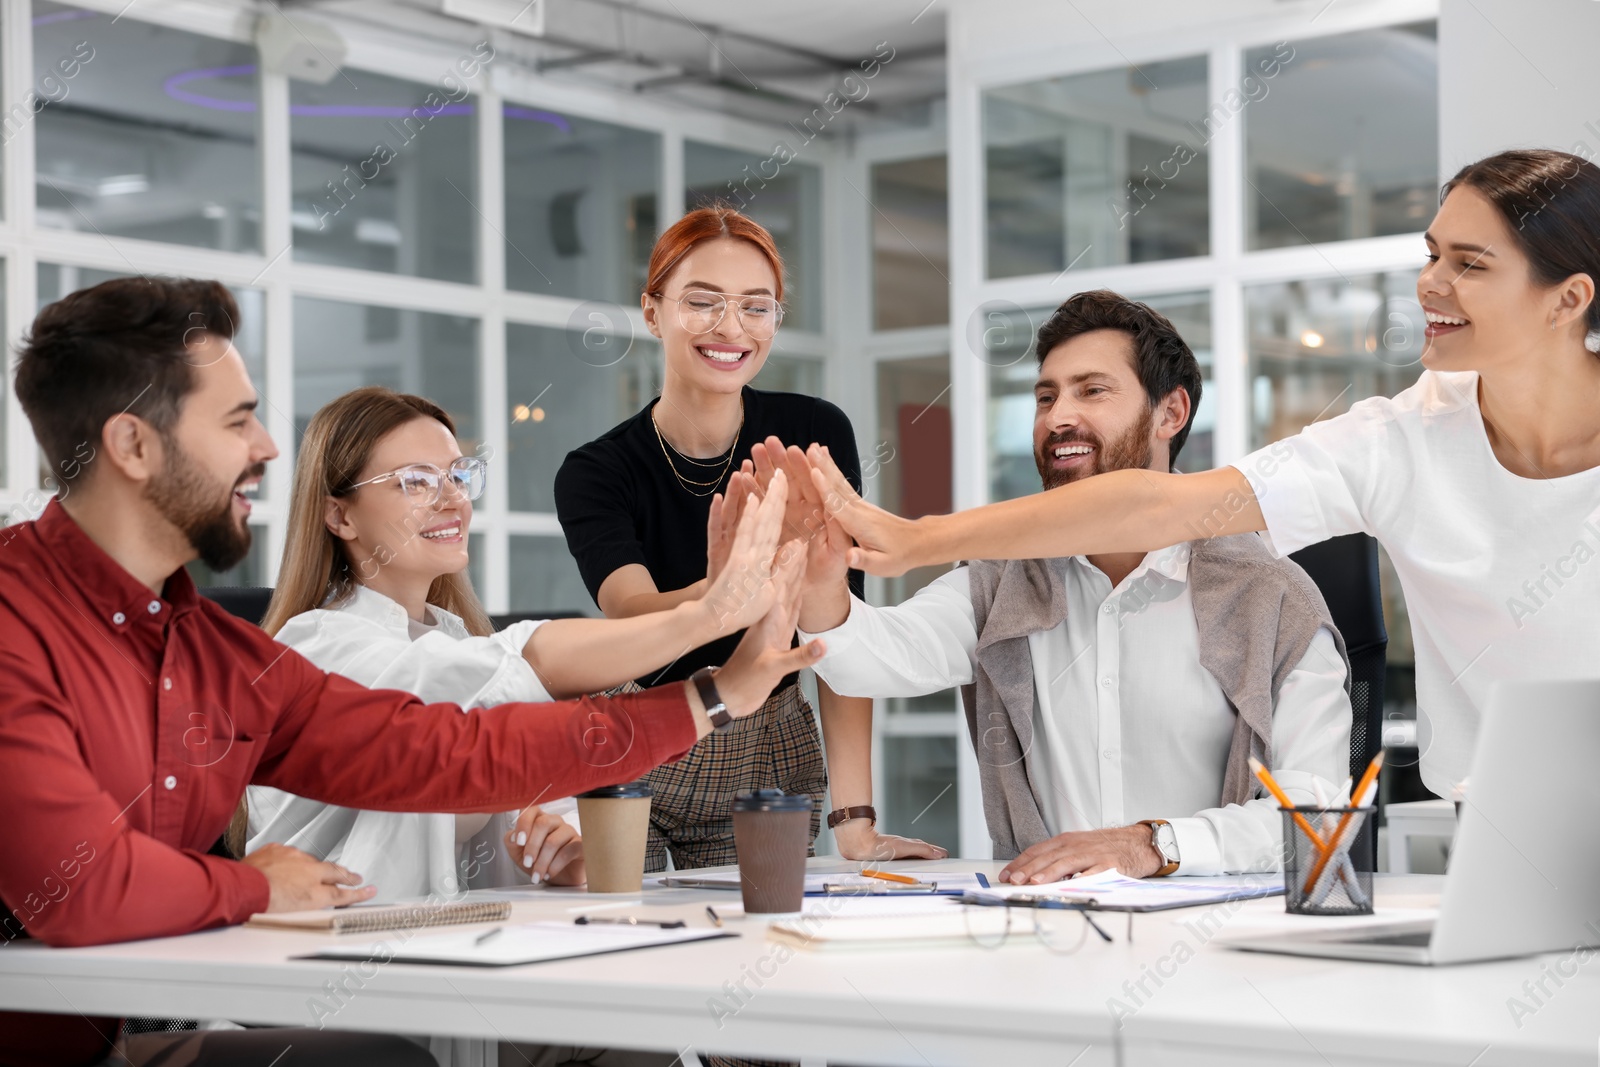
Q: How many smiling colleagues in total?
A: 5